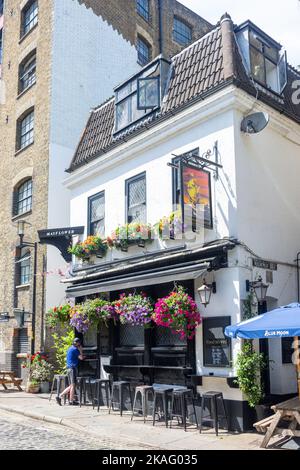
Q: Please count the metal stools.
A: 8